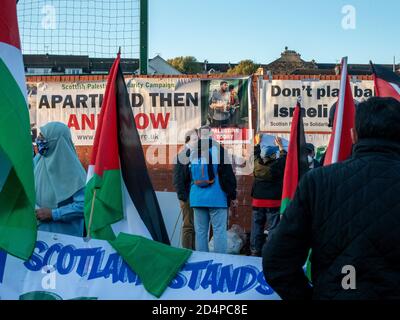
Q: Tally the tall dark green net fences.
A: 1